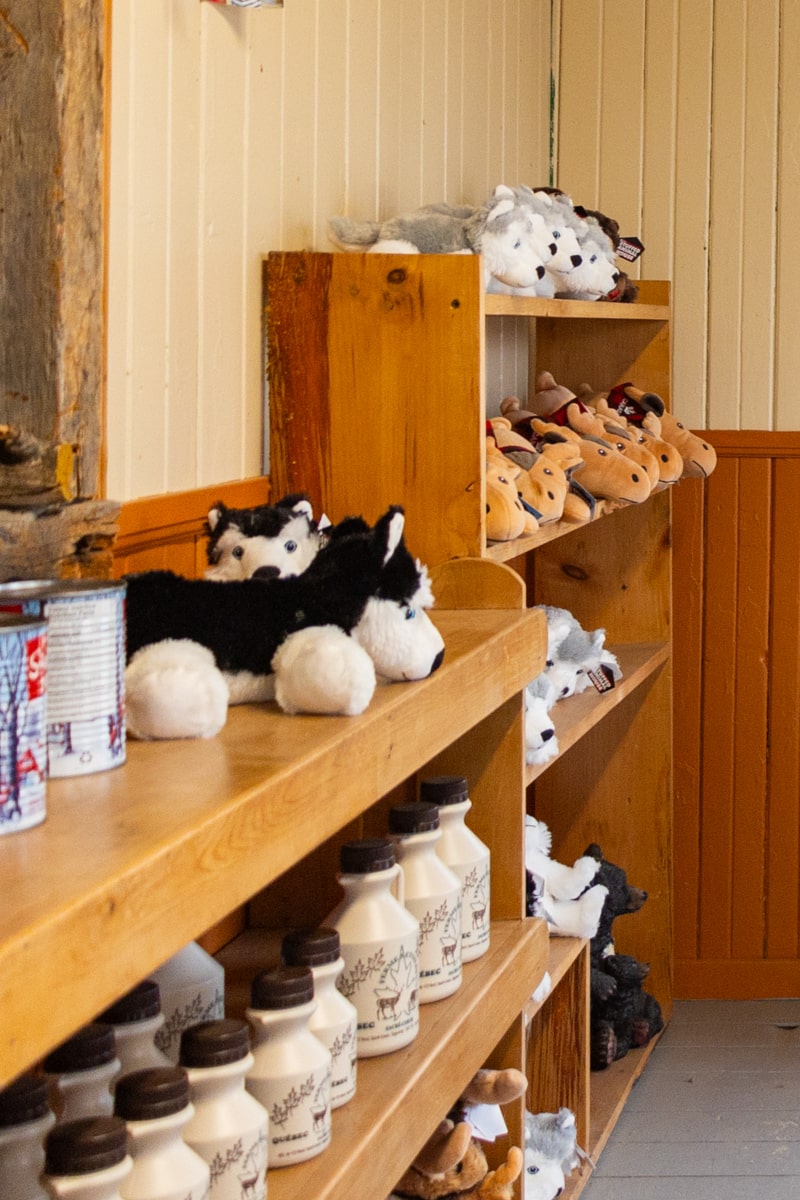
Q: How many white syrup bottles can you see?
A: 12